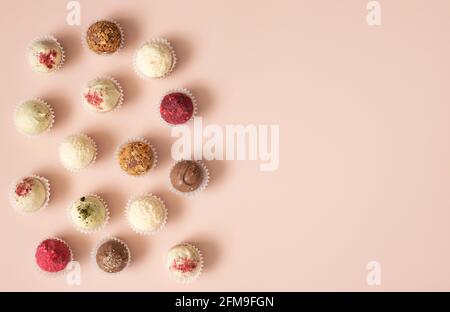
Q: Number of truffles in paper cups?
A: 15